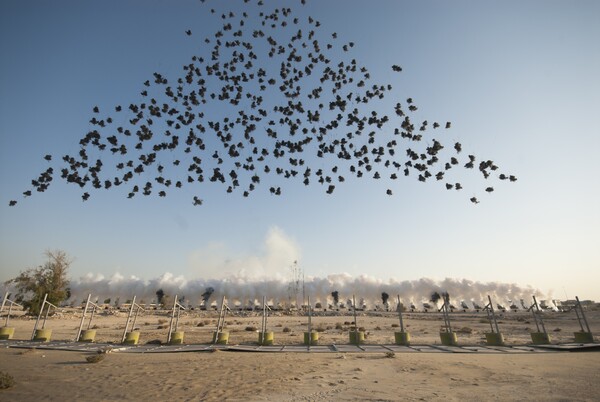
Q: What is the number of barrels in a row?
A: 14